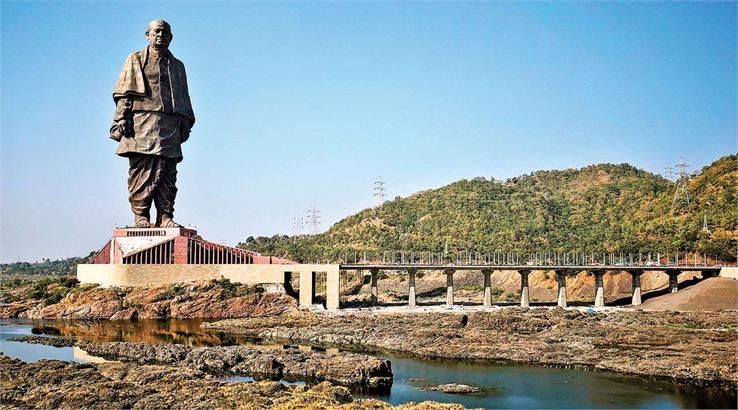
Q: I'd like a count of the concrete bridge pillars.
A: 9